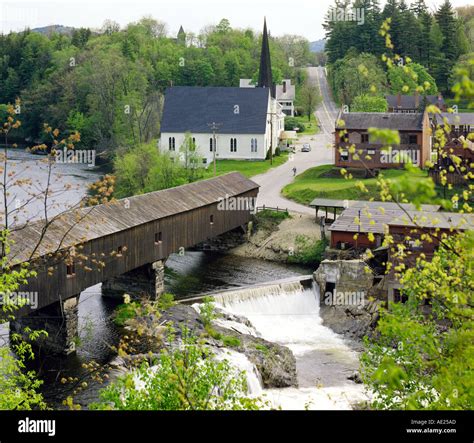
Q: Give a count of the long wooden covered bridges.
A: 1